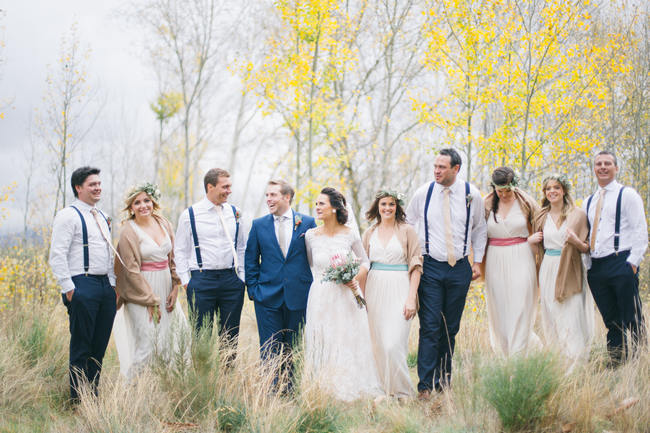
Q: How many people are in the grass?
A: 10